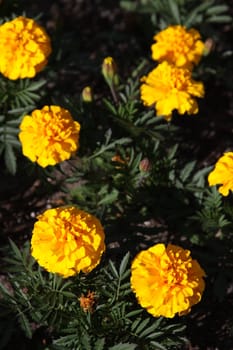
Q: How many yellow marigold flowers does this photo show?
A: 7